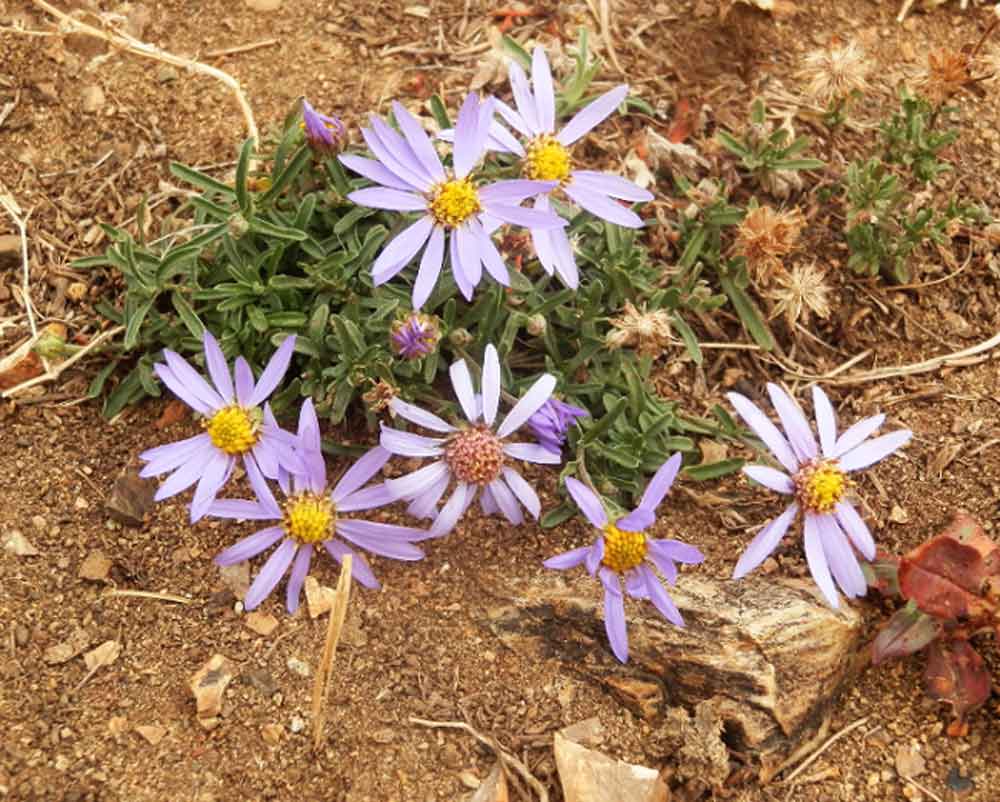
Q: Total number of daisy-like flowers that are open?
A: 7